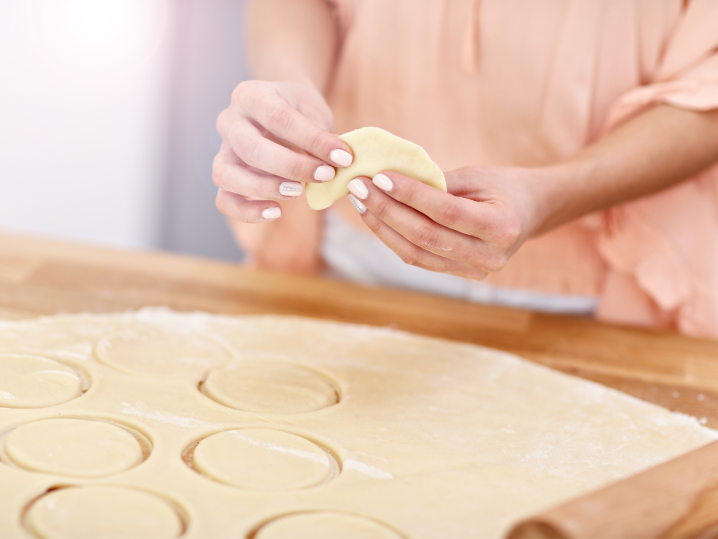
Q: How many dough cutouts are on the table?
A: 7